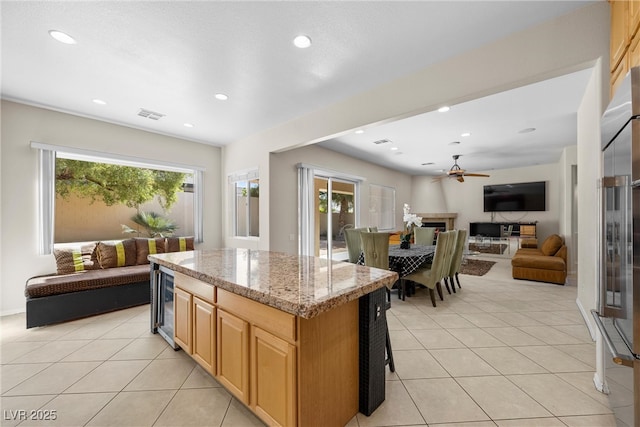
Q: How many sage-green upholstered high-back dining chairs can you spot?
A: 7